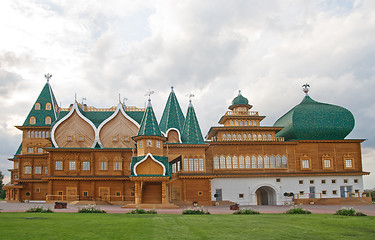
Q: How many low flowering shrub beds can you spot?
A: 7